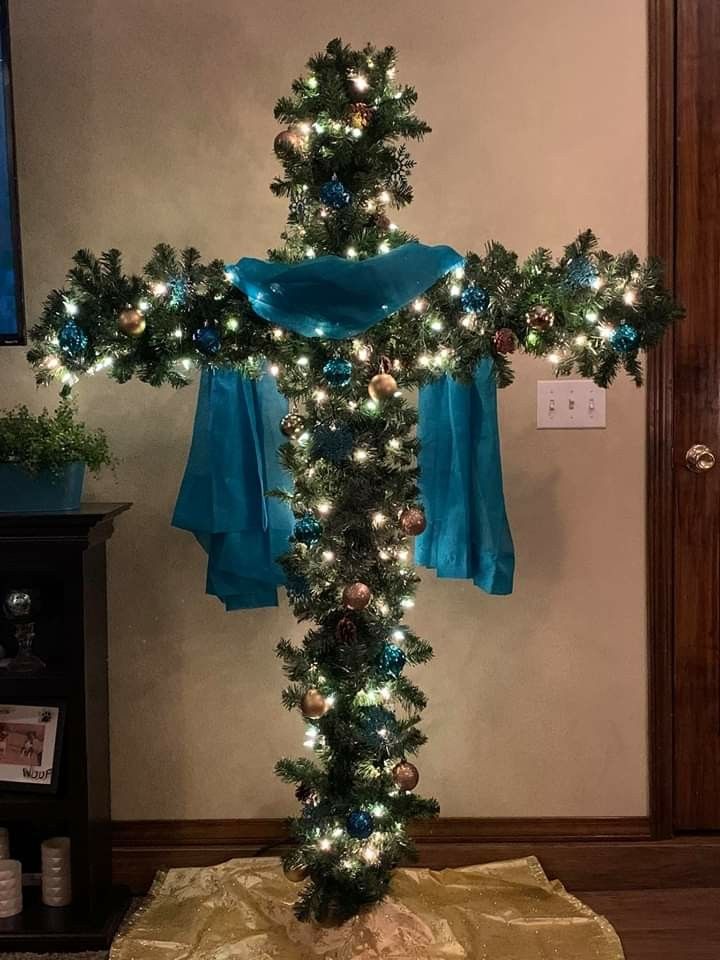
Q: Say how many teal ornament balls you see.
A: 9